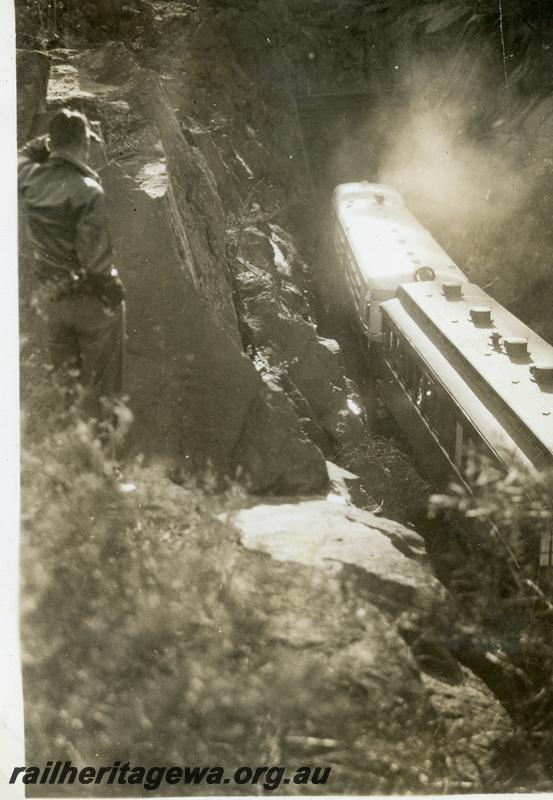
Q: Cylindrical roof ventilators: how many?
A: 4